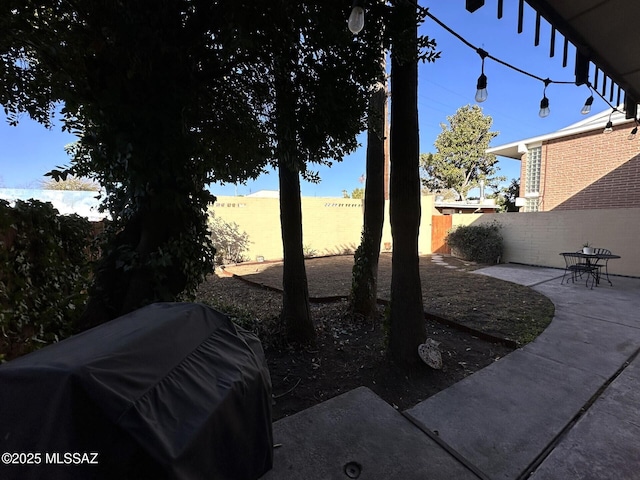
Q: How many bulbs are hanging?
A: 6